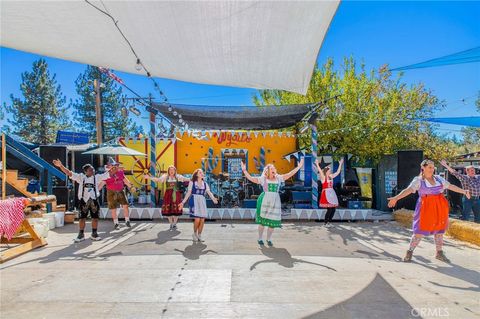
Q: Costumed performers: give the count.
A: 7